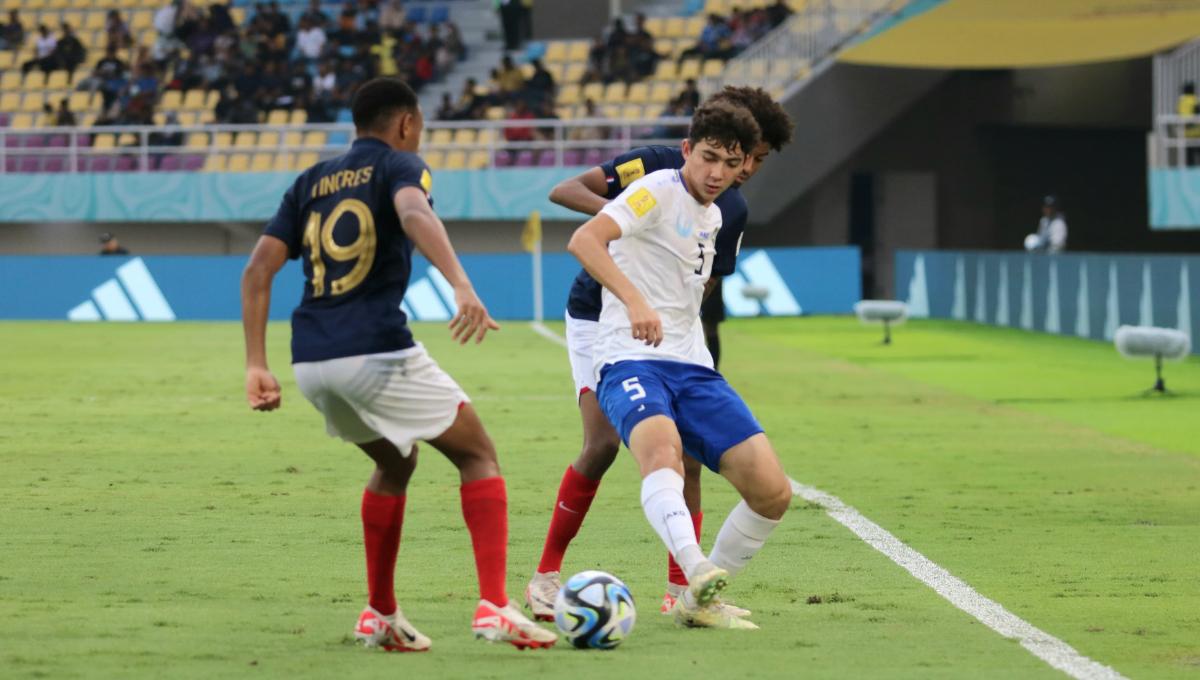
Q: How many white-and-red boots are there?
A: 4